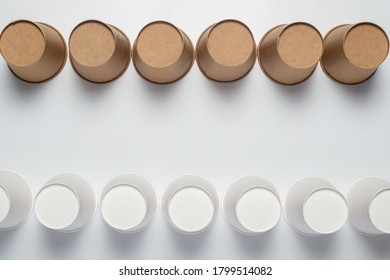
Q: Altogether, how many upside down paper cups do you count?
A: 13